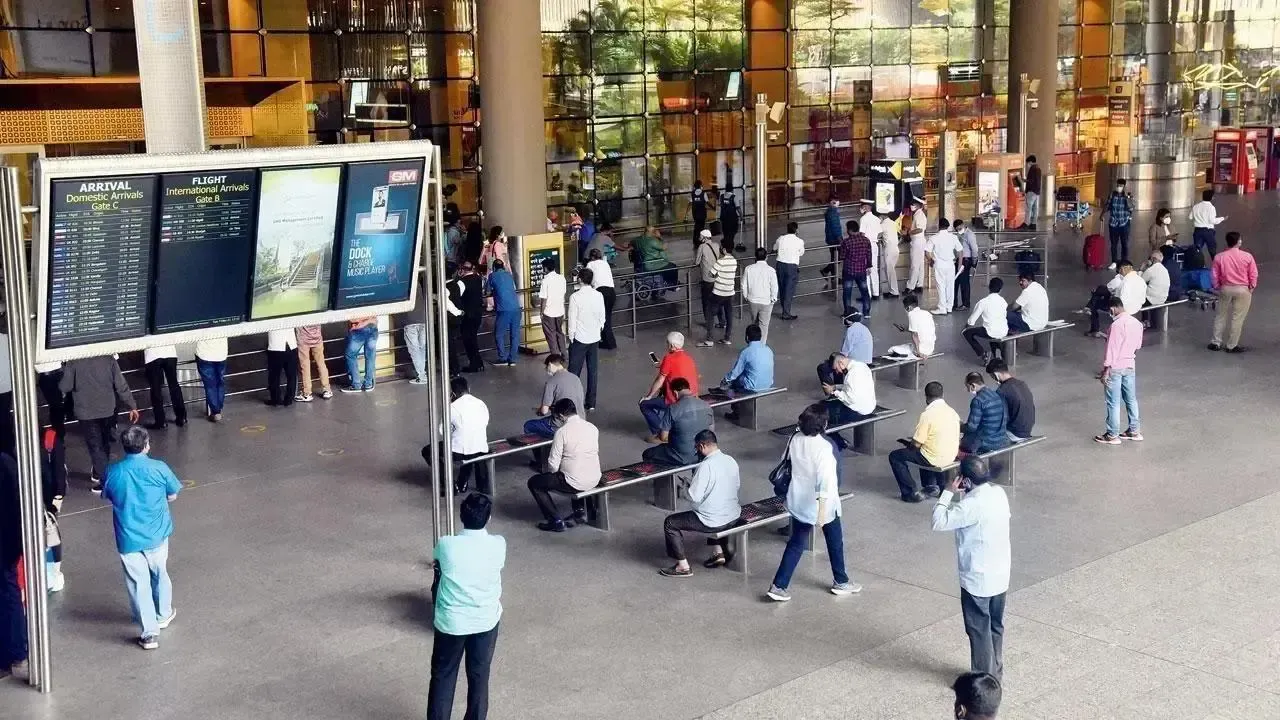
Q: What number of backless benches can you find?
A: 9